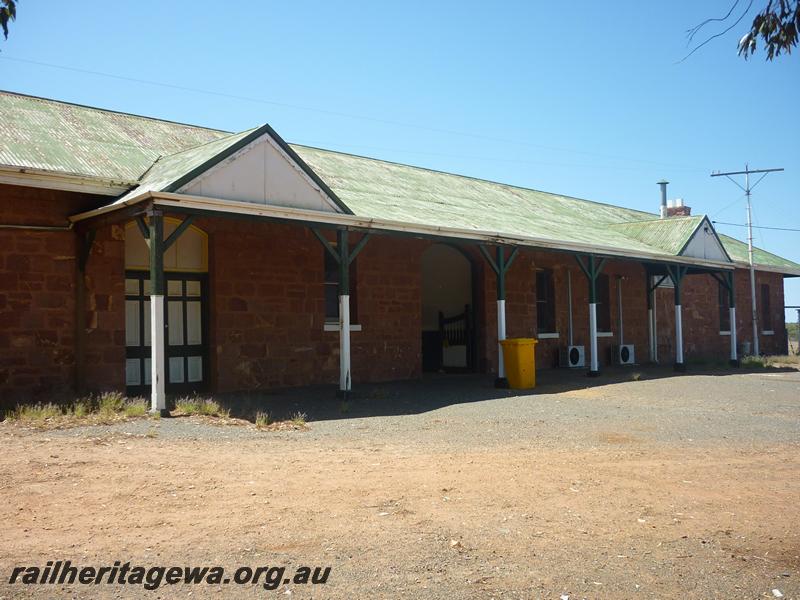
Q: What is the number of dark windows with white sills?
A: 5